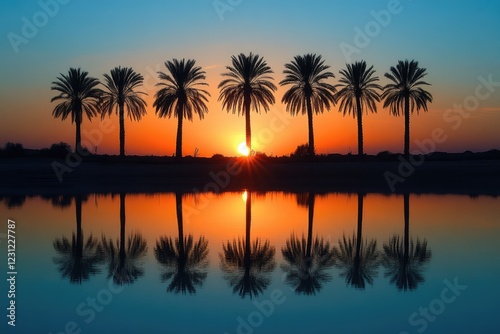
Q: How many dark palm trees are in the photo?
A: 7